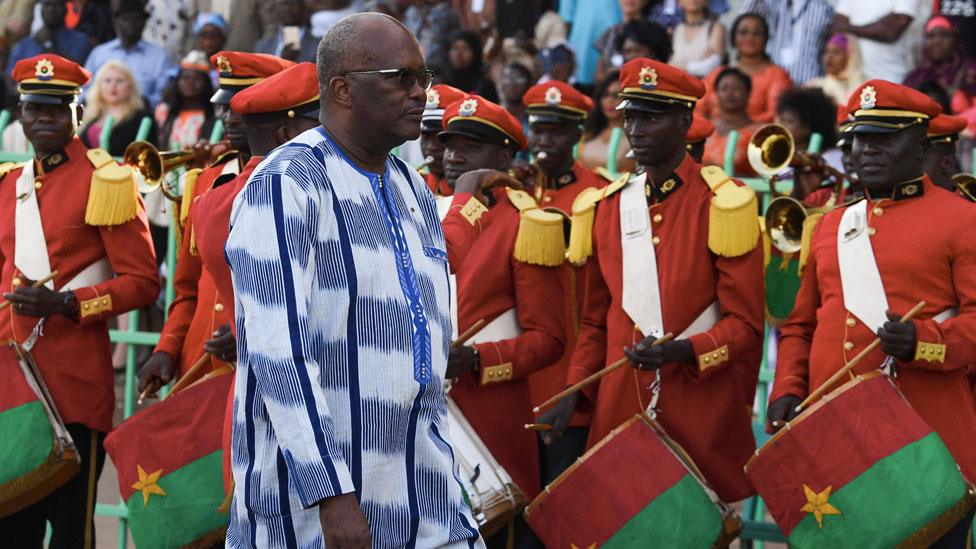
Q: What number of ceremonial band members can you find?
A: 11